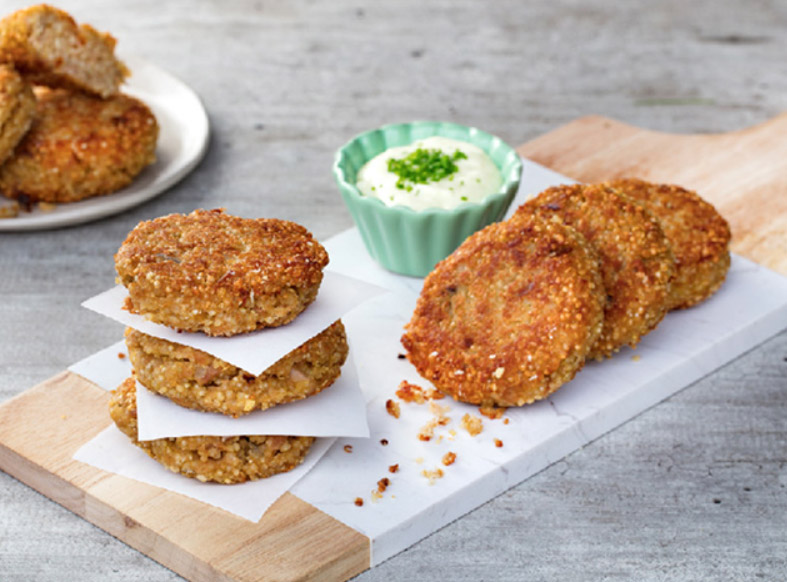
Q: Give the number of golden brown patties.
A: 9